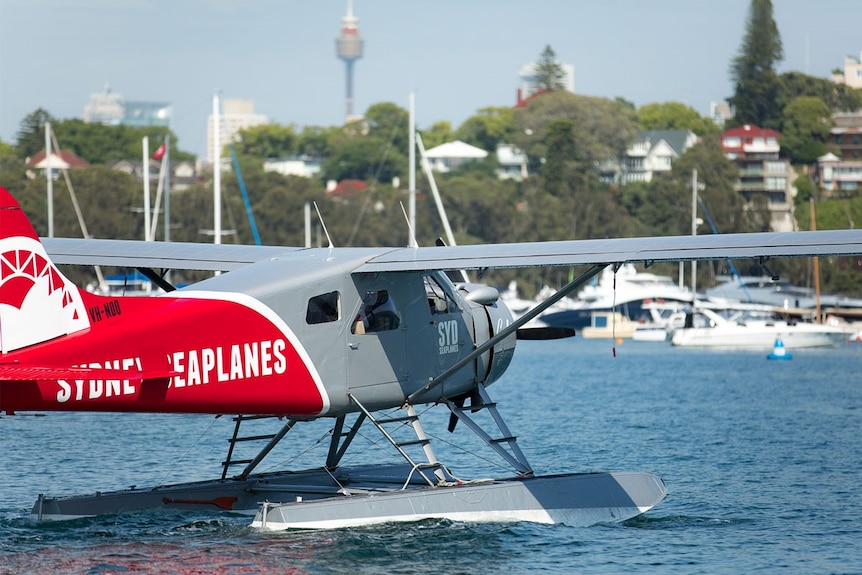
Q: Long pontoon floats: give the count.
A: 2